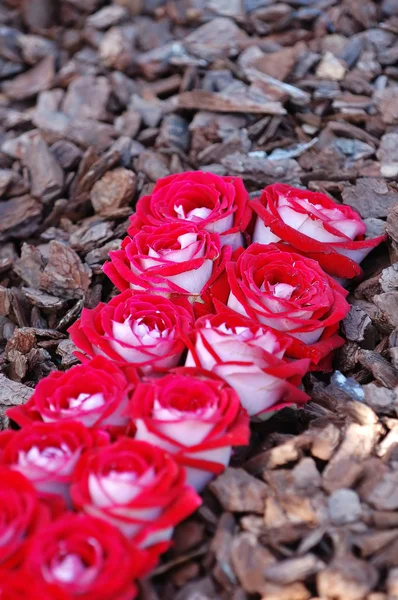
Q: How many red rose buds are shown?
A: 12